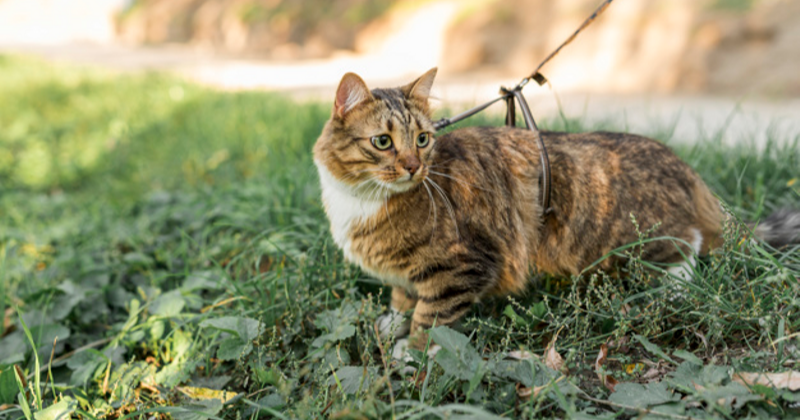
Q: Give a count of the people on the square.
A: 0